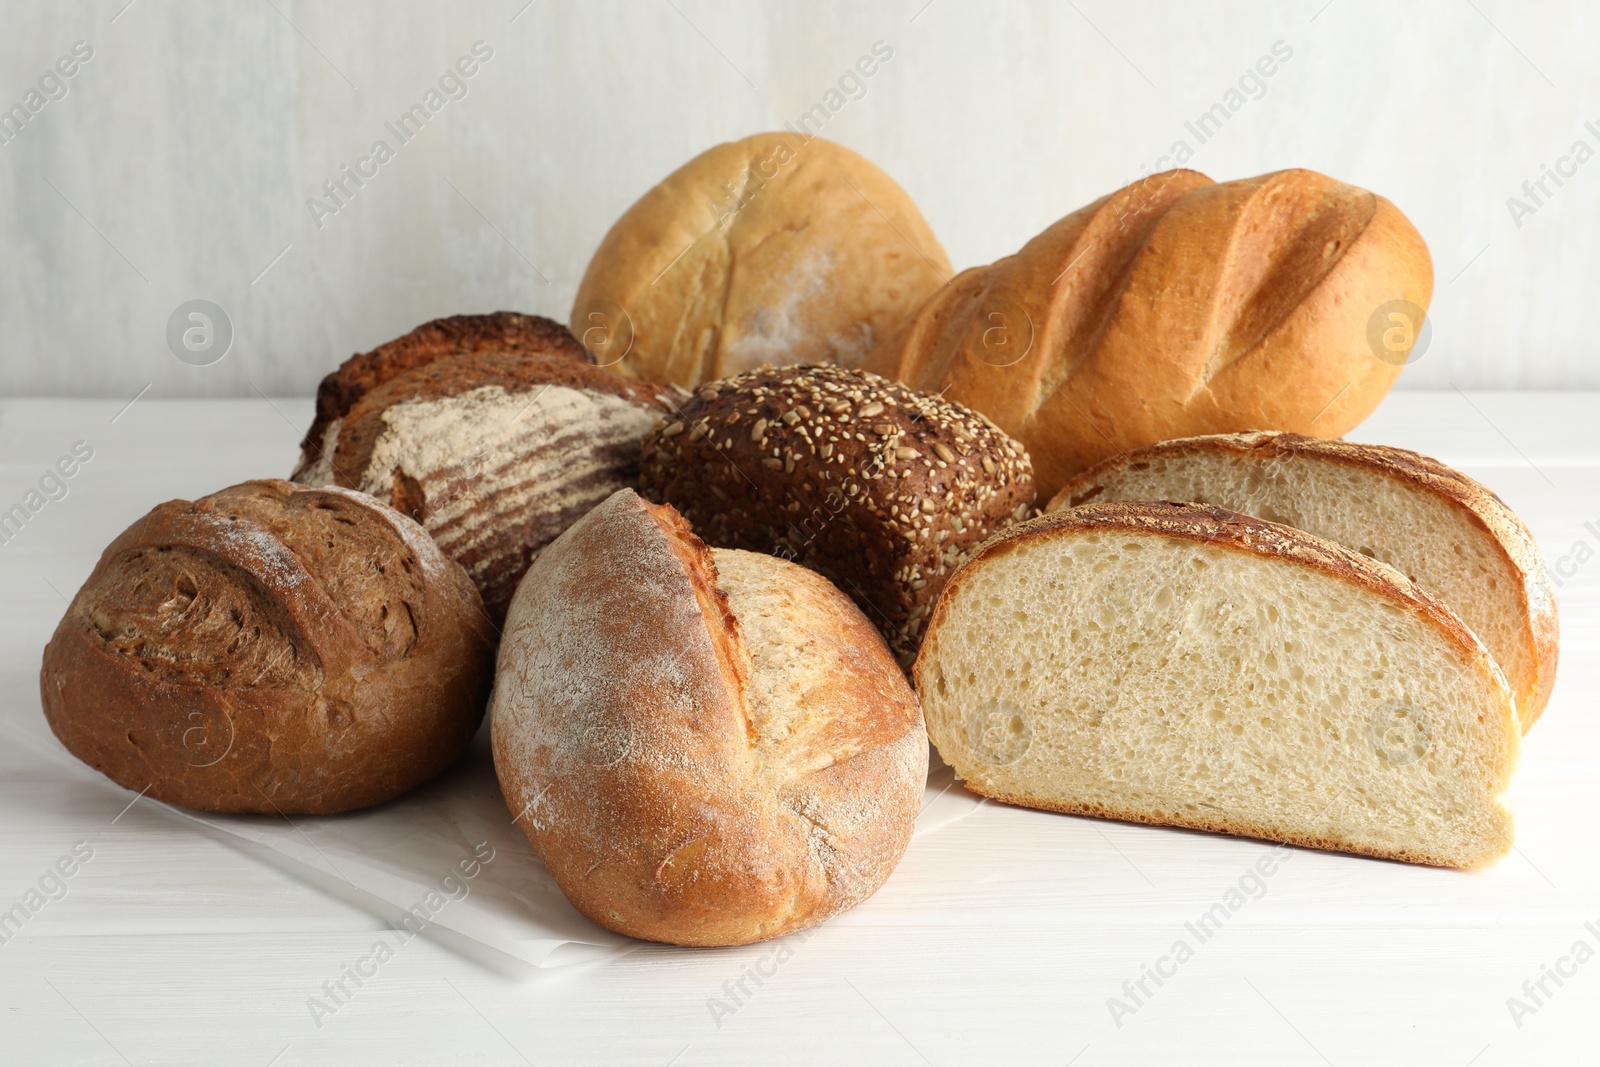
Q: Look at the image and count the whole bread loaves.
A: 6